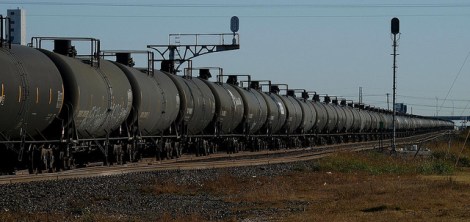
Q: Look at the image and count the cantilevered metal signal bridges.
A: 1